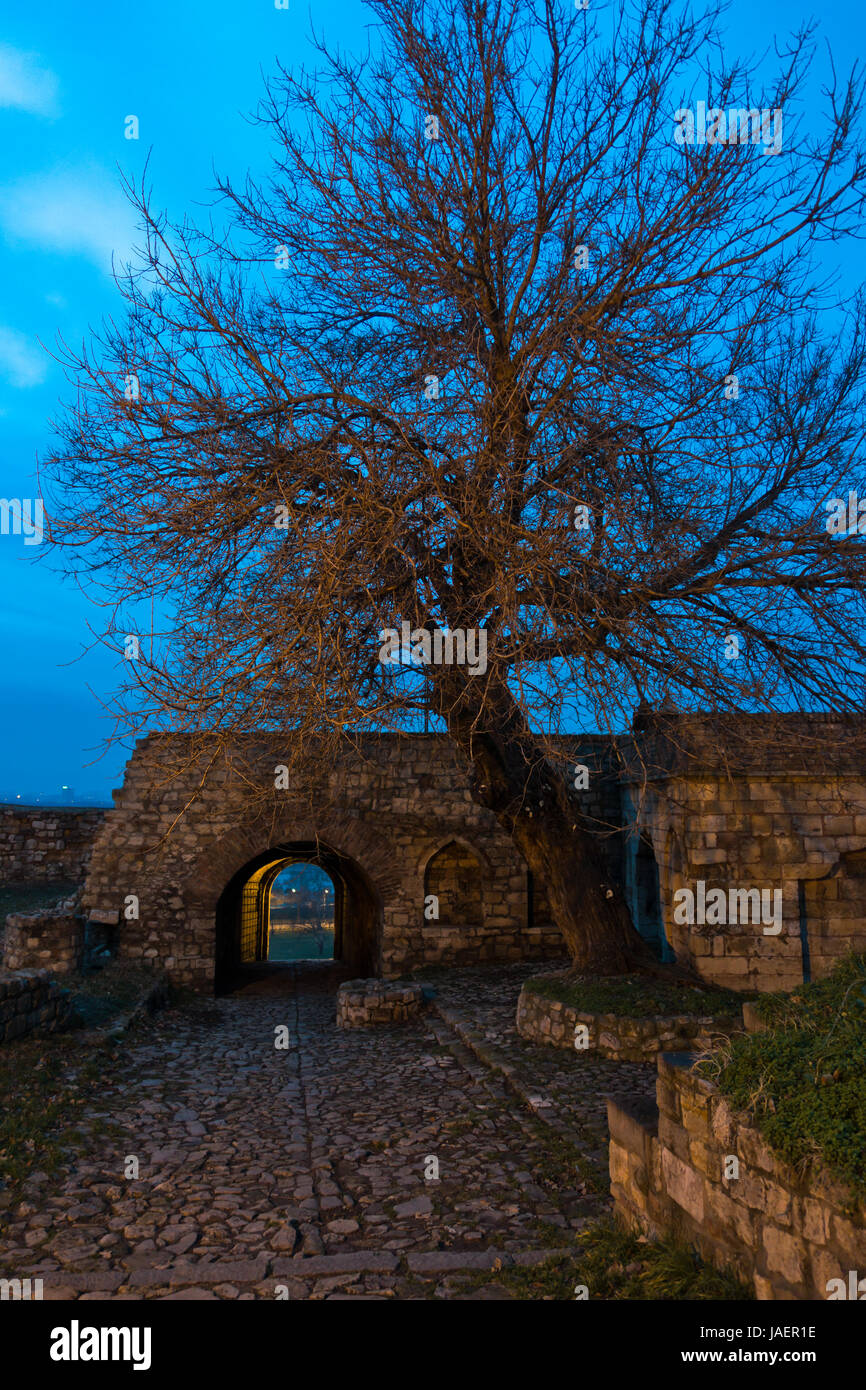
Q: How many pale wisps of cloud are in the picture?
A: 3